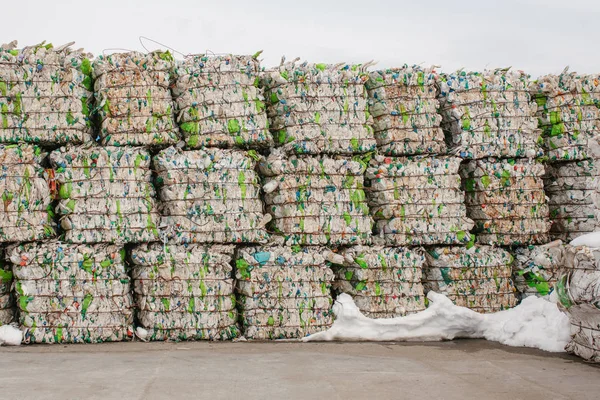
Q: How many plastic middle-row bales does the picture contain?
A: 7